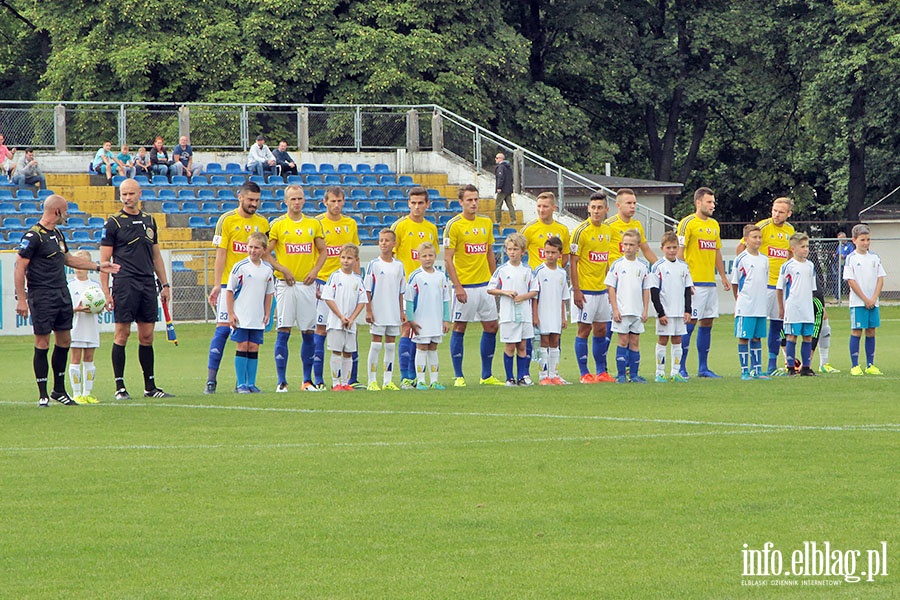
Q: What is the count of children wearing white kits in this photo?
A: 12